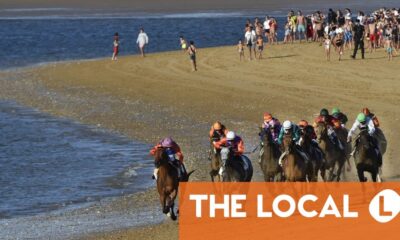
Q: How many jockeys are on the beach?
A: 10